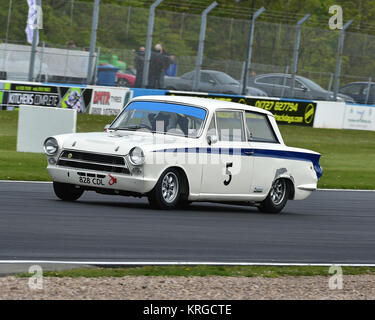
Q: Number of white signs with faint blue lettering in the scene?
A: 1